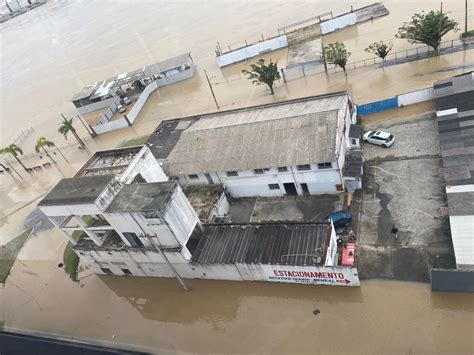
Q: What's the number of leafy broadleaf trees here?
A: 4